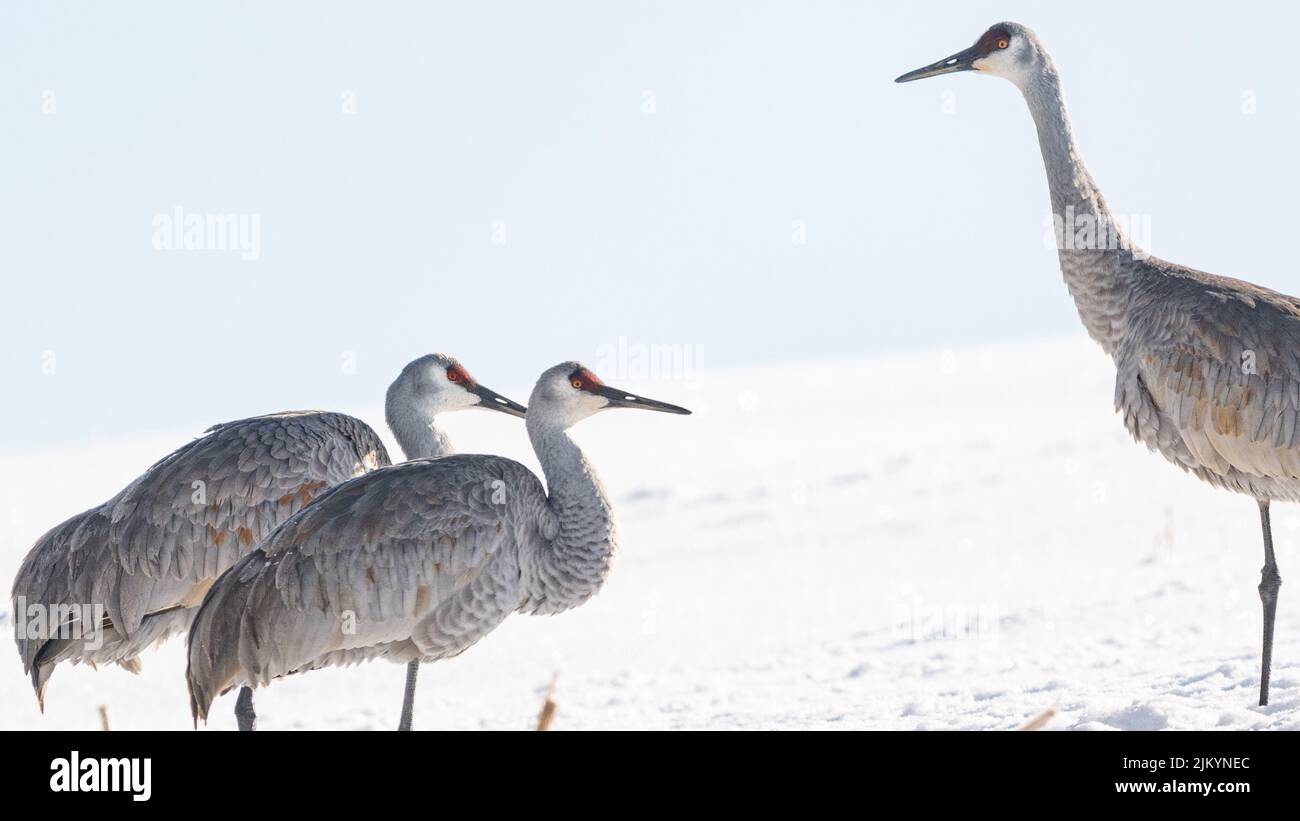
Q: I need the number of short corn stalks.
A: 3